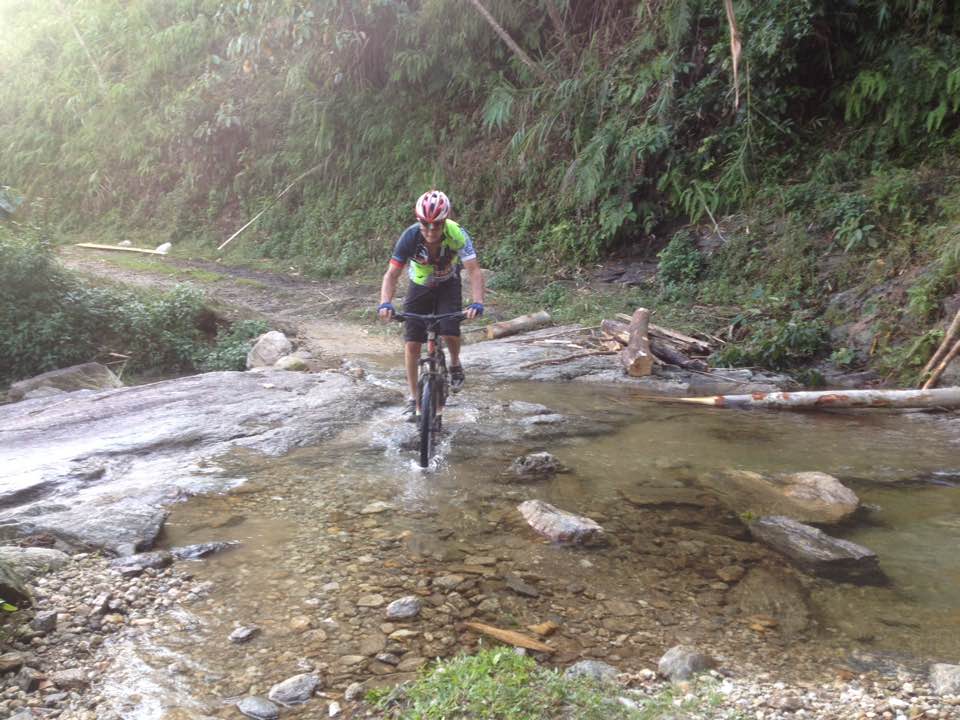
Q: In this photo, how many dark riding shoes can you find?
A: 2